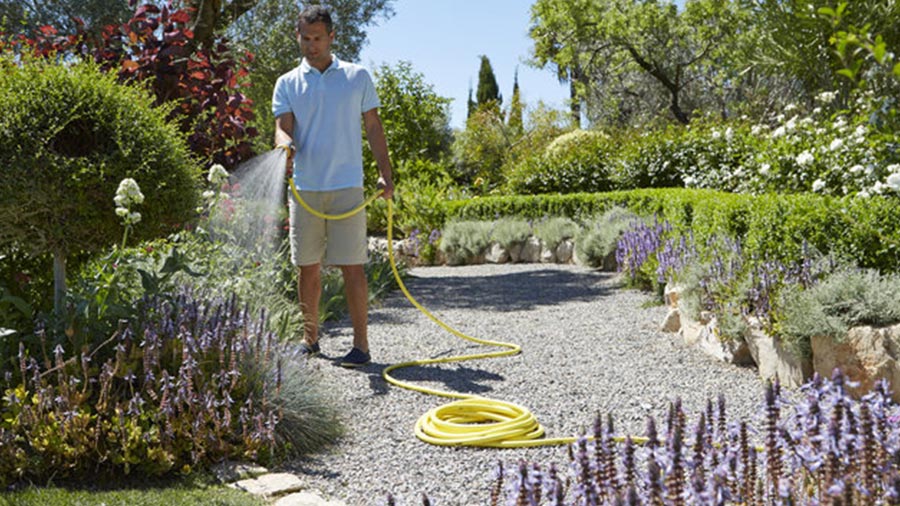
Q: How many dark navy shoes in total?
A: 2